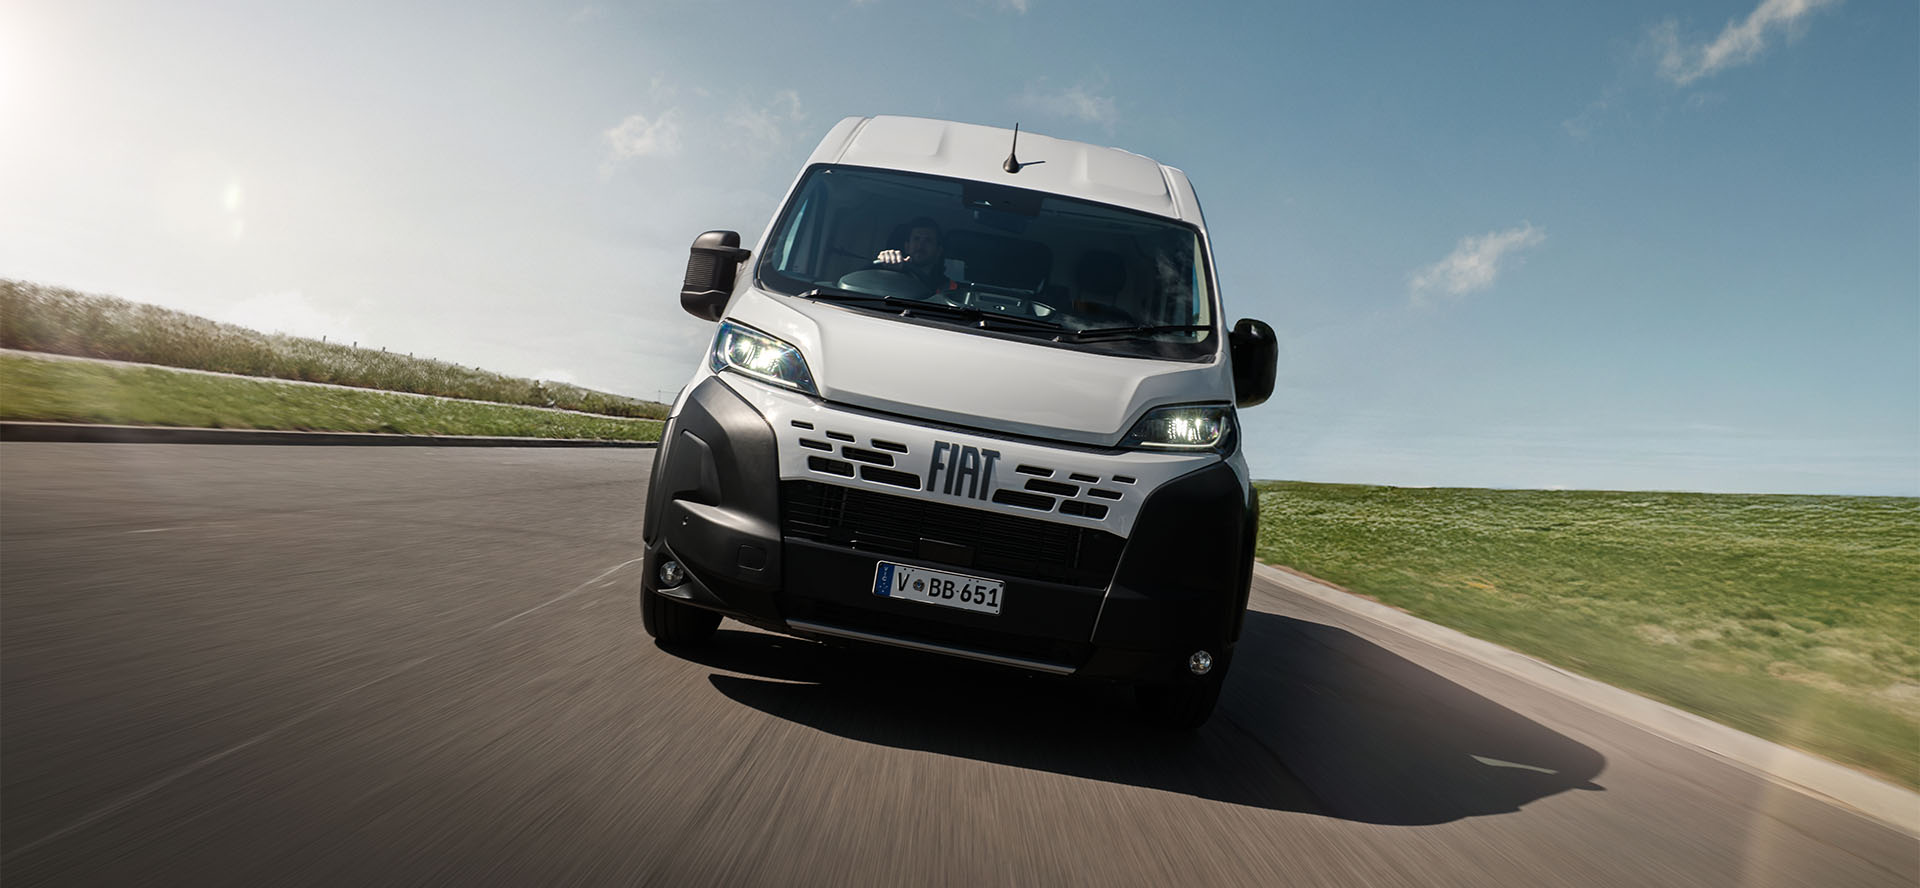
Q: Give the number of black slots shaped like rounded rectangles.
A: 14